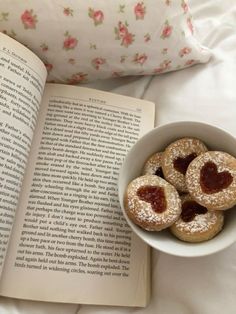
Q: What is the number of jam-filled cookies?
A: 5